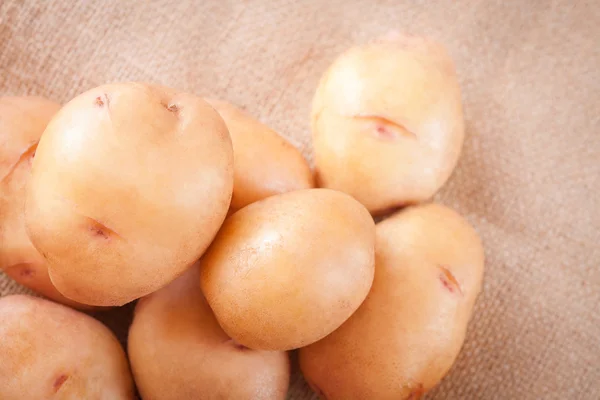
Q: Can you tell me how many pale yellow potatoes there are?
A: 8